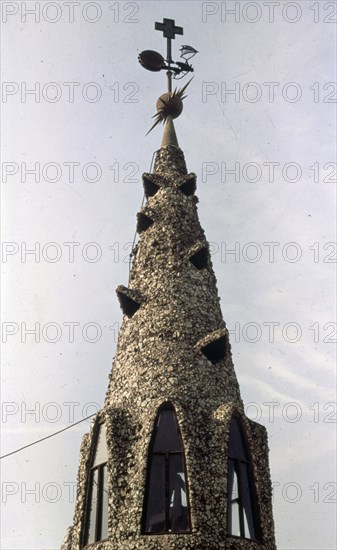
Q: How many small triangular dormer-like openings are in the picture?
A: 6